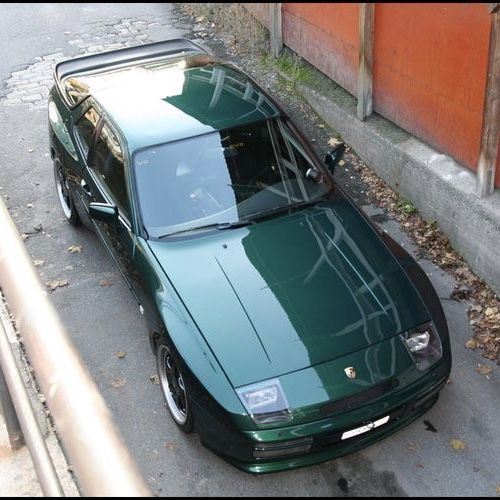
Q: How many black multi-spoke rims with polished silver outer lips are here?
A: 2